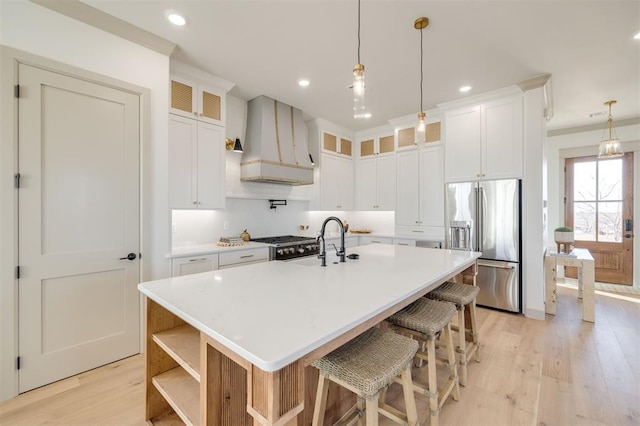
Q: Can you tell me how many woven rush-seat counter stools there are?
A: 3